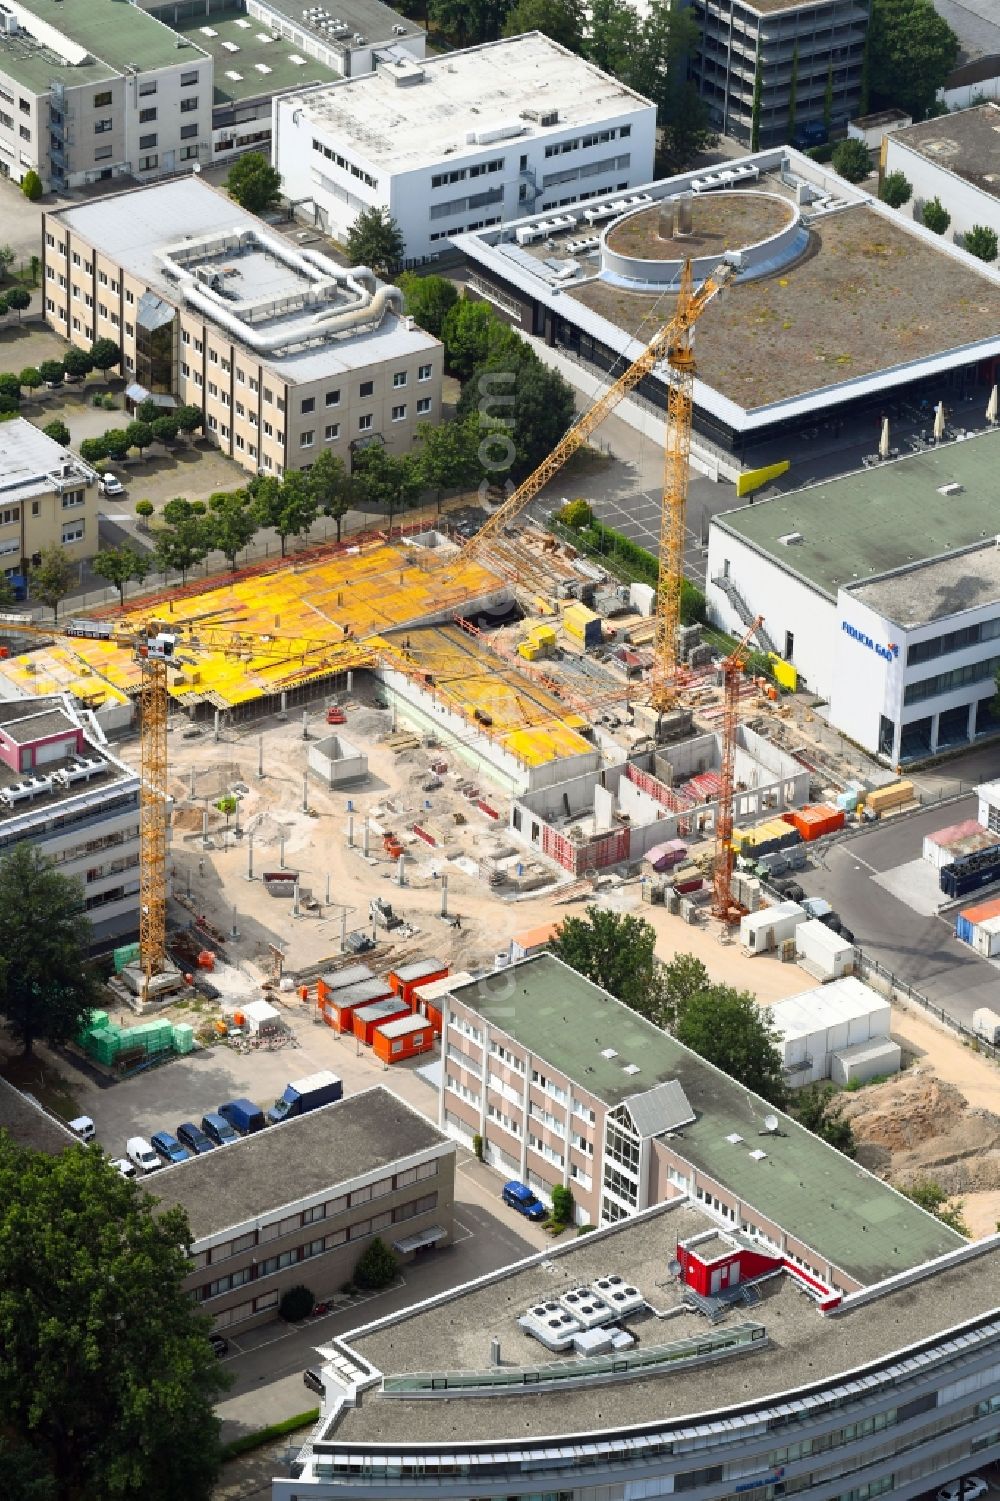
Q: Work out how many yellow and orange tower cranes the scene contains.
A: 3